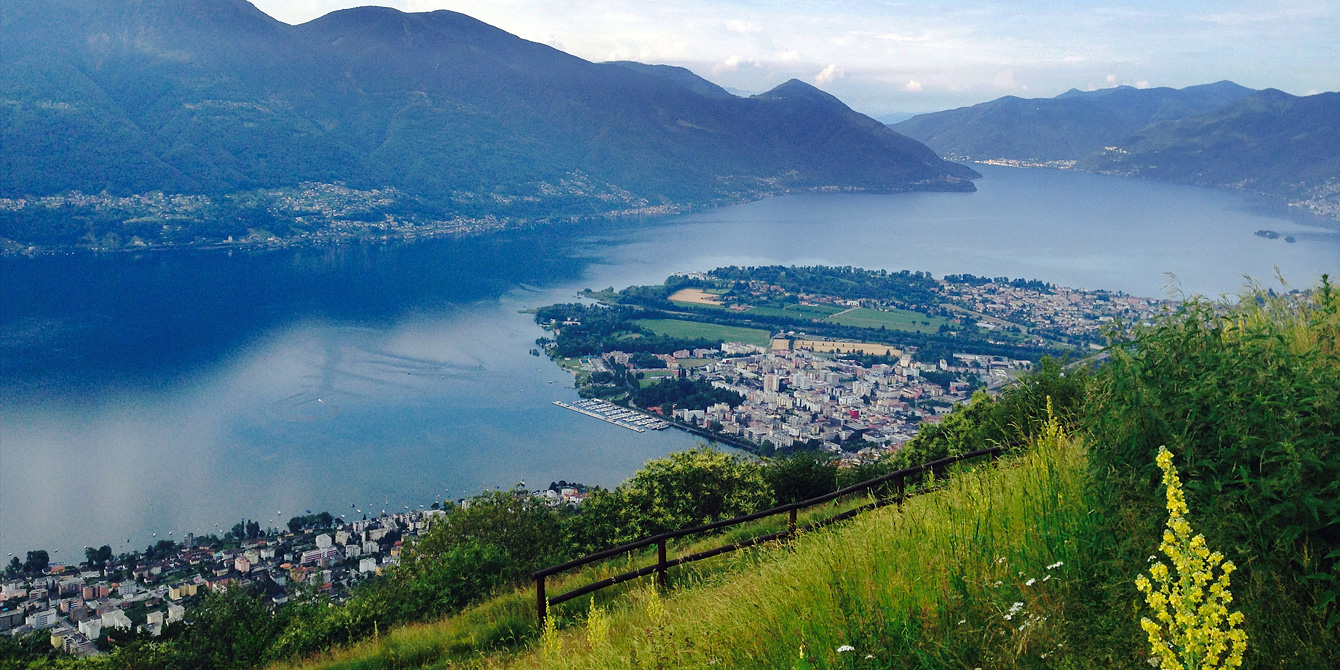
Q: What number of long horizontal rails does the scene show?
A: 2